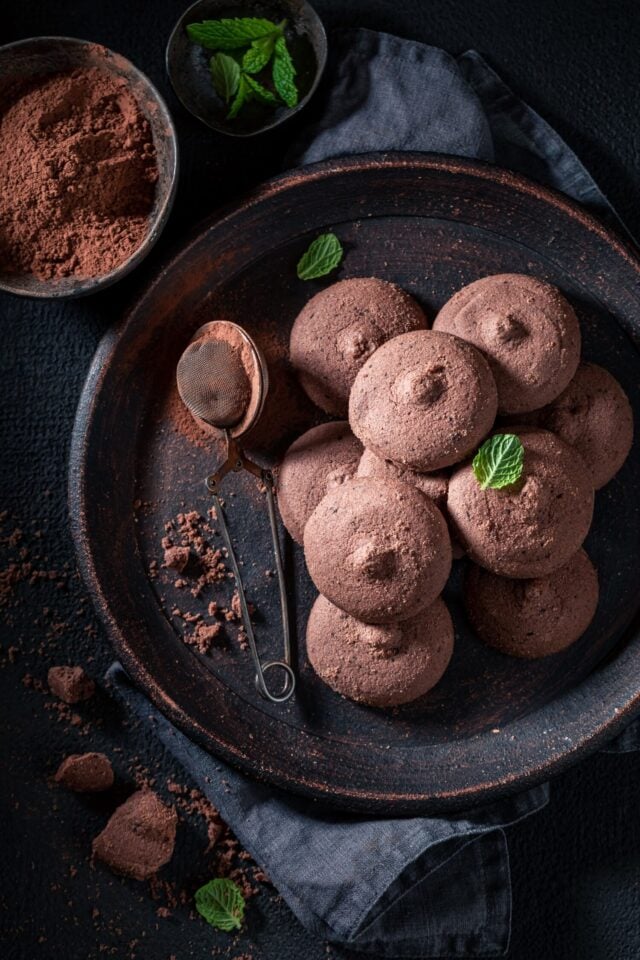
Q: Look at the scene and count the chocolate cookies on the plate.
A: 10